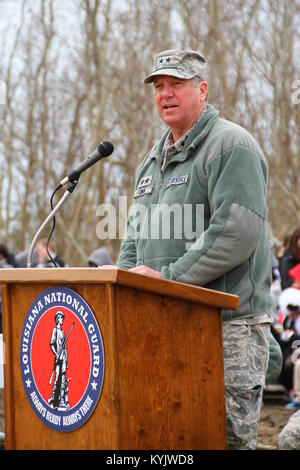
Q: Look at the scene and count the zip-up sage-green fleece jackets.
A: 1